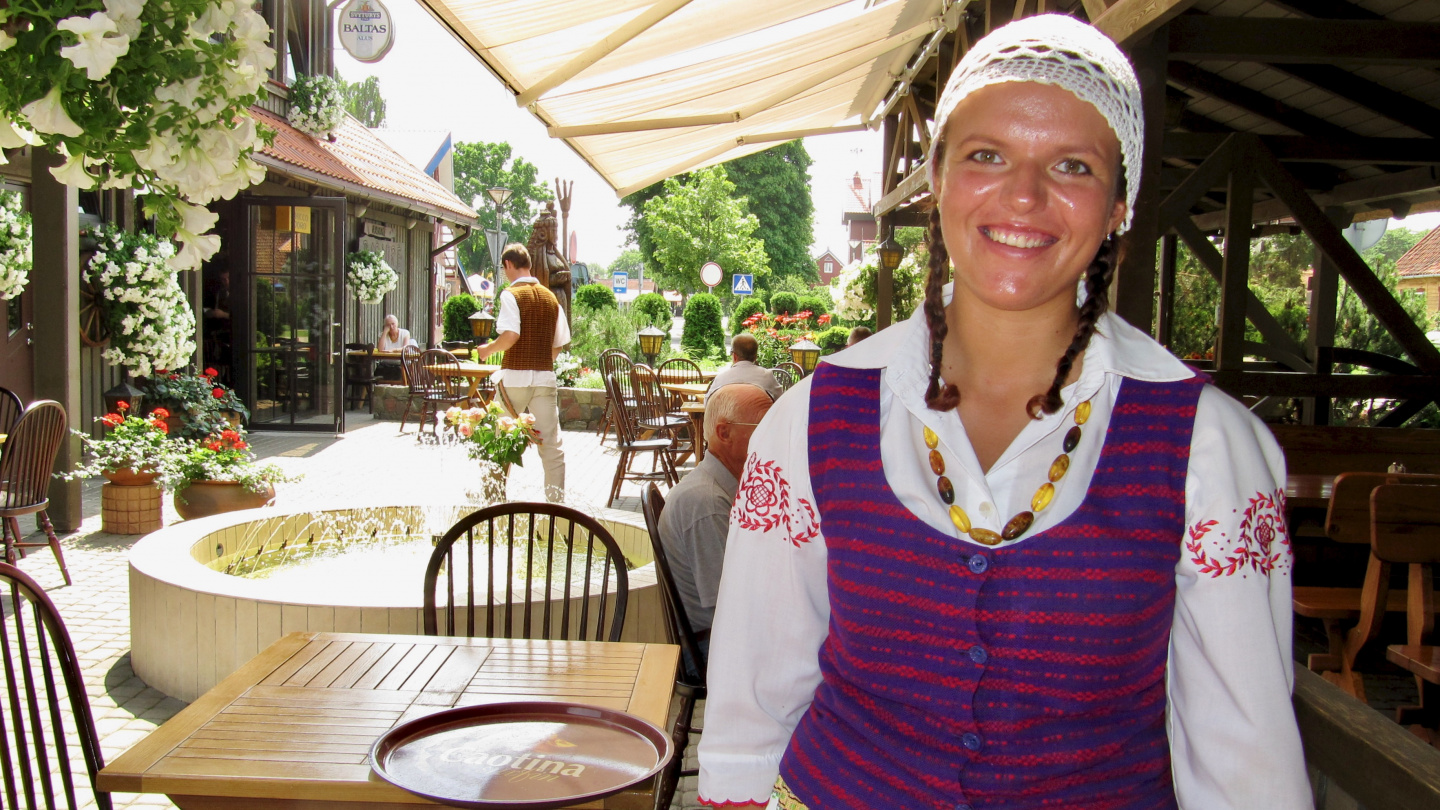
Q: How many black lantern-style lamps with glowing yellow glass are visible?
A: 4